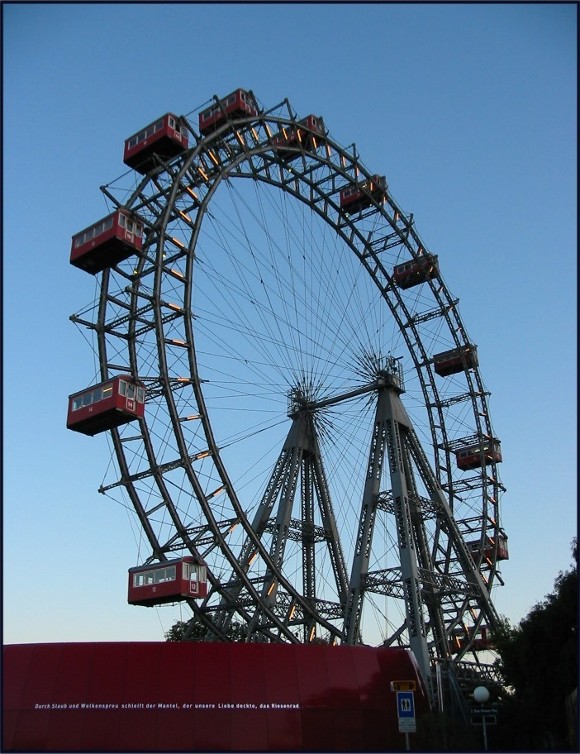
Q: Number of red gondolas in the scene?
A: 12